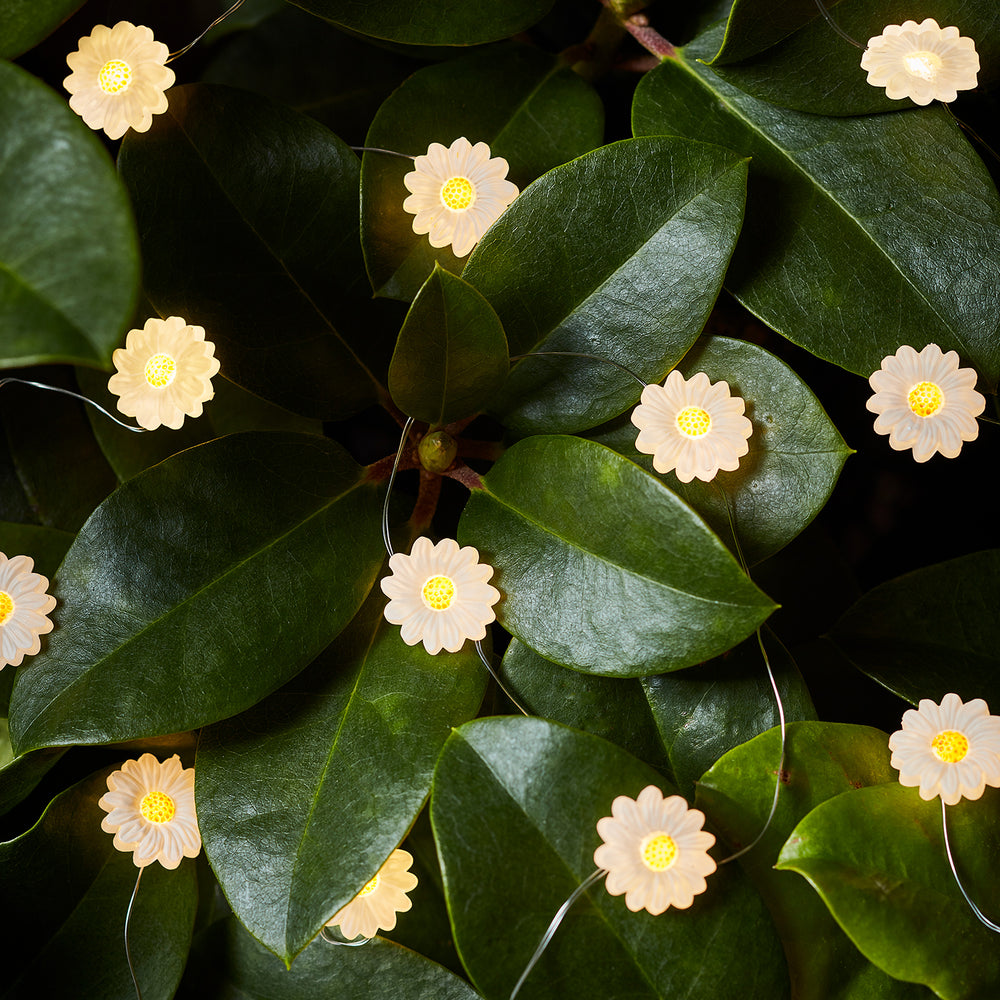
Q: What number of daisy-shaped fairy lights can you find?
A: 12